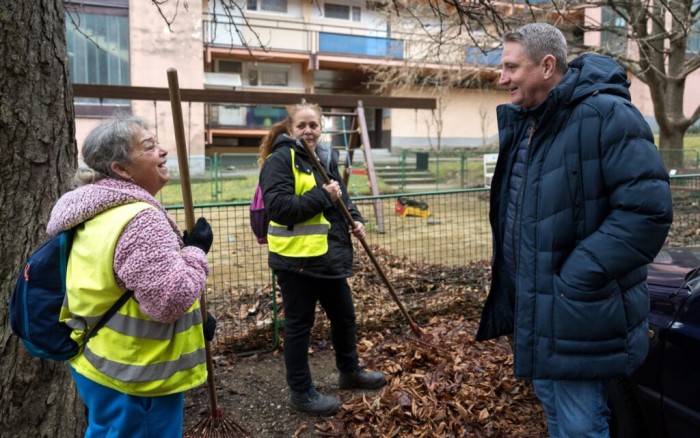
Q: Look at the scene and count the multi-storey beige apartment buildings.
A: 1